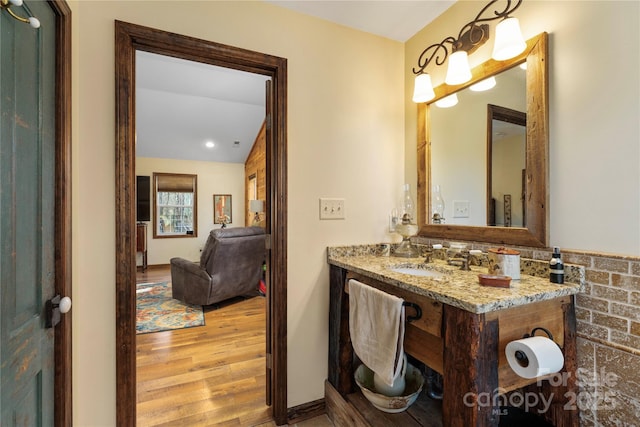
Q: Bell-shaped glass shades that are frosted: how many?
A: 3